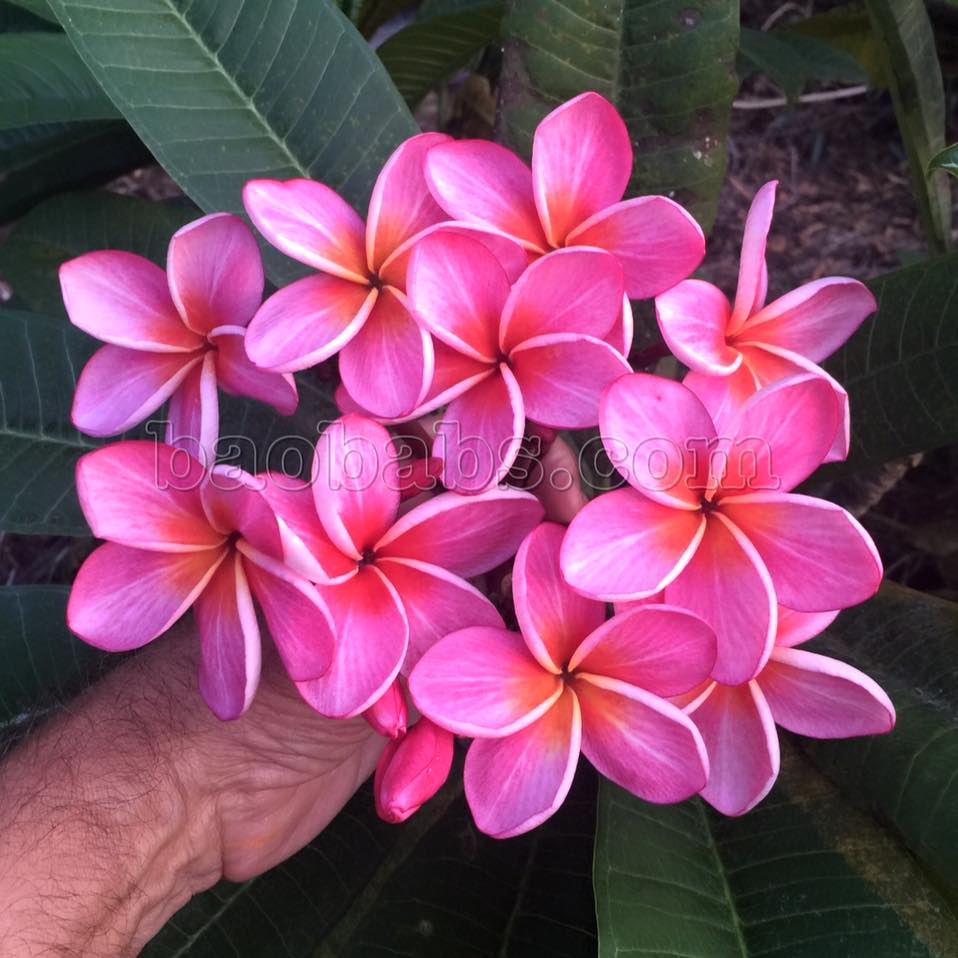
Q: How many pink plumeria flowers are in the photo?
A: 10